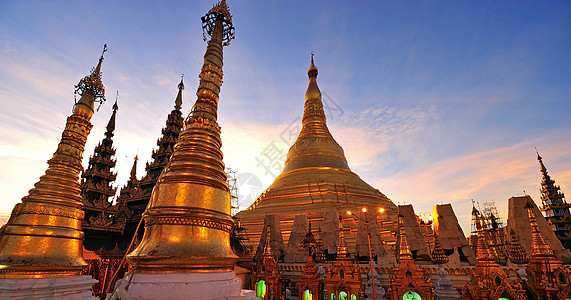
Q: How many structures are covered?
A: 7